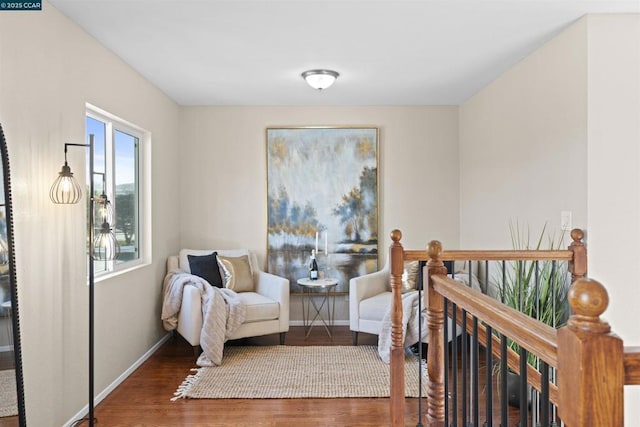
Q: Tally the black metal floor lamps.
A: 1